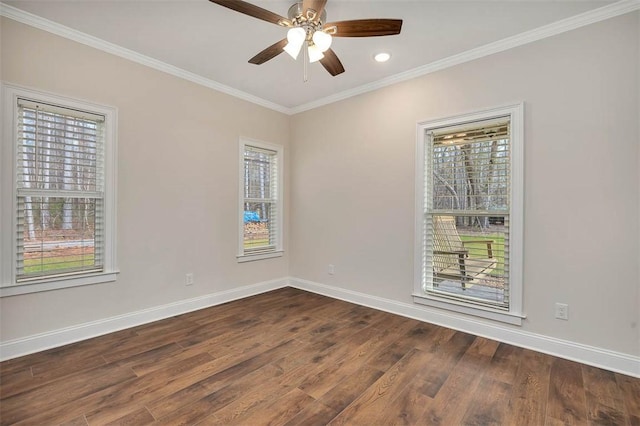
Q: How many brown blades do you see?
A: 5